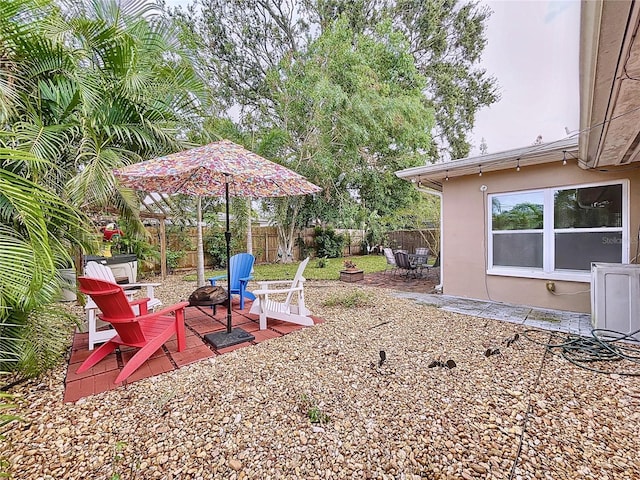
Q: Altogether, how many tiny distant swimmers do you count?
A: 0